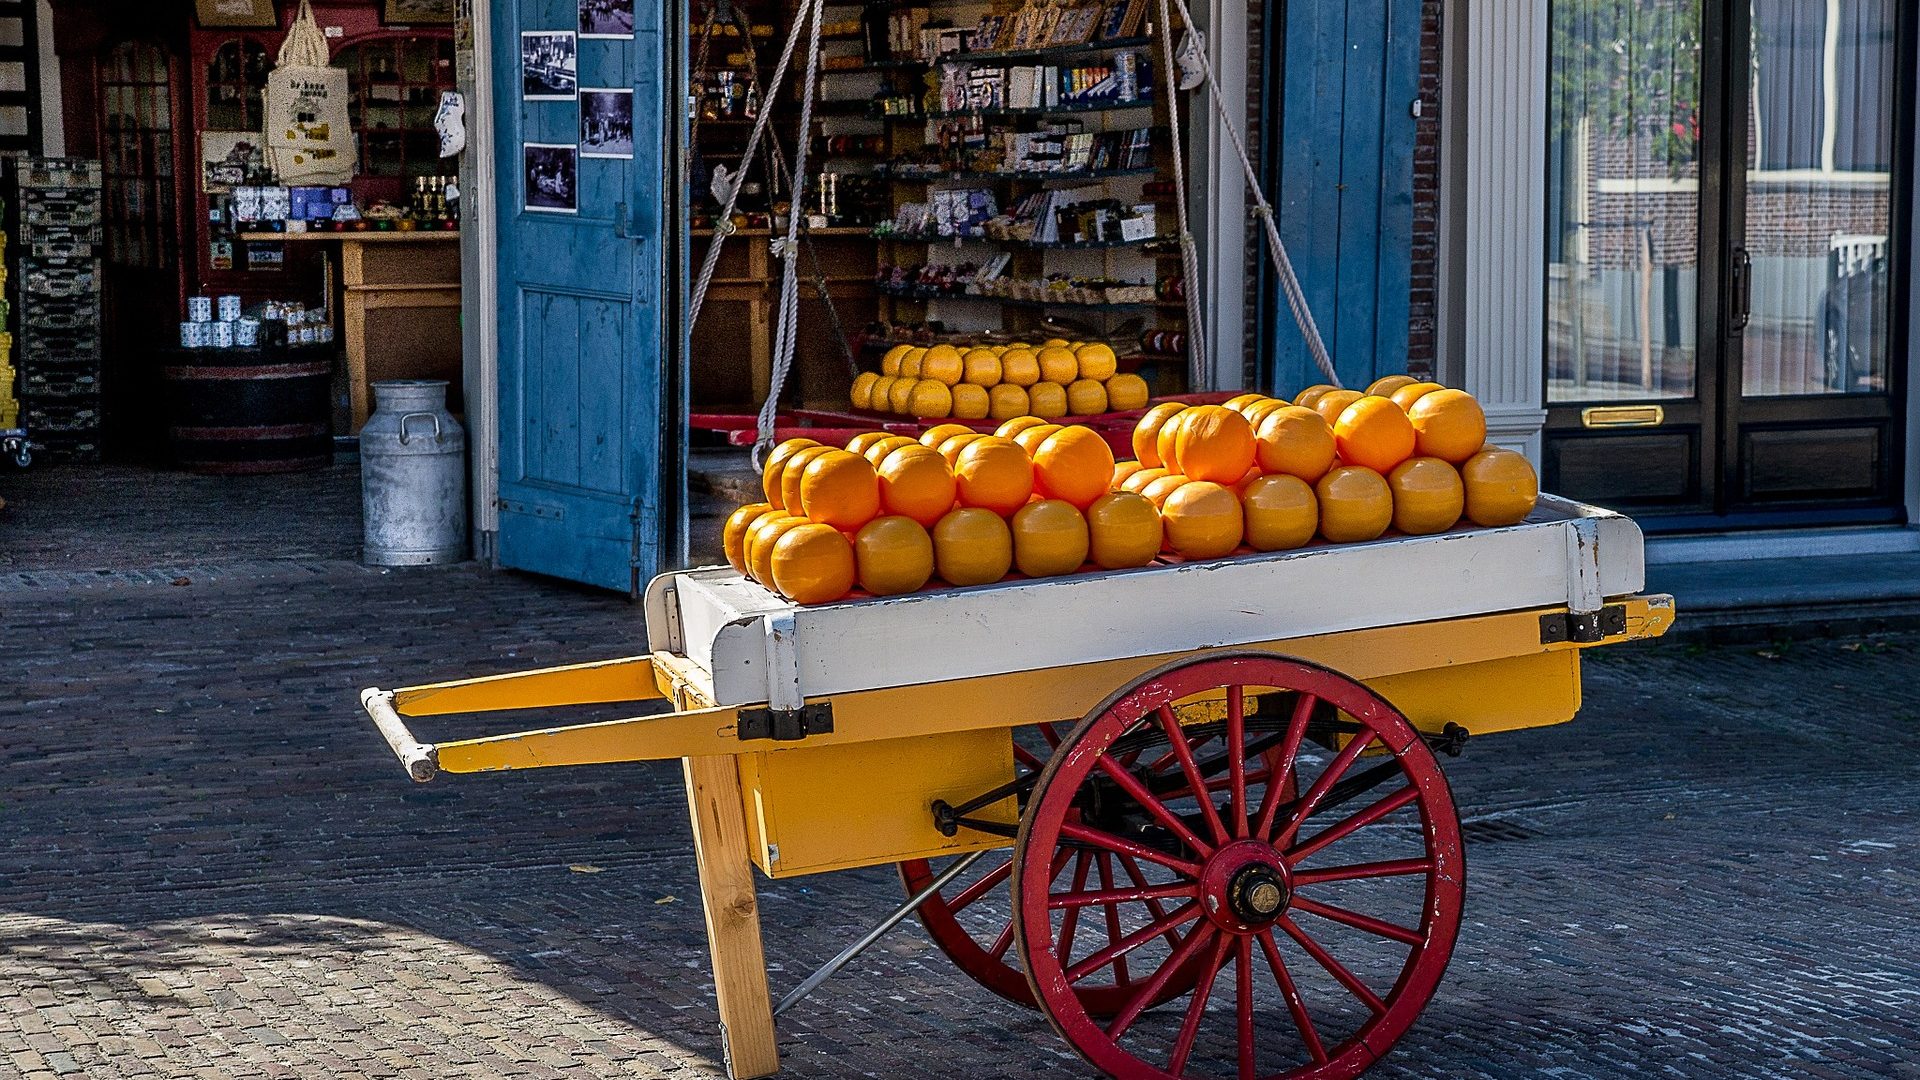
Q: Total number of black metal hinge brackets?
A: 2